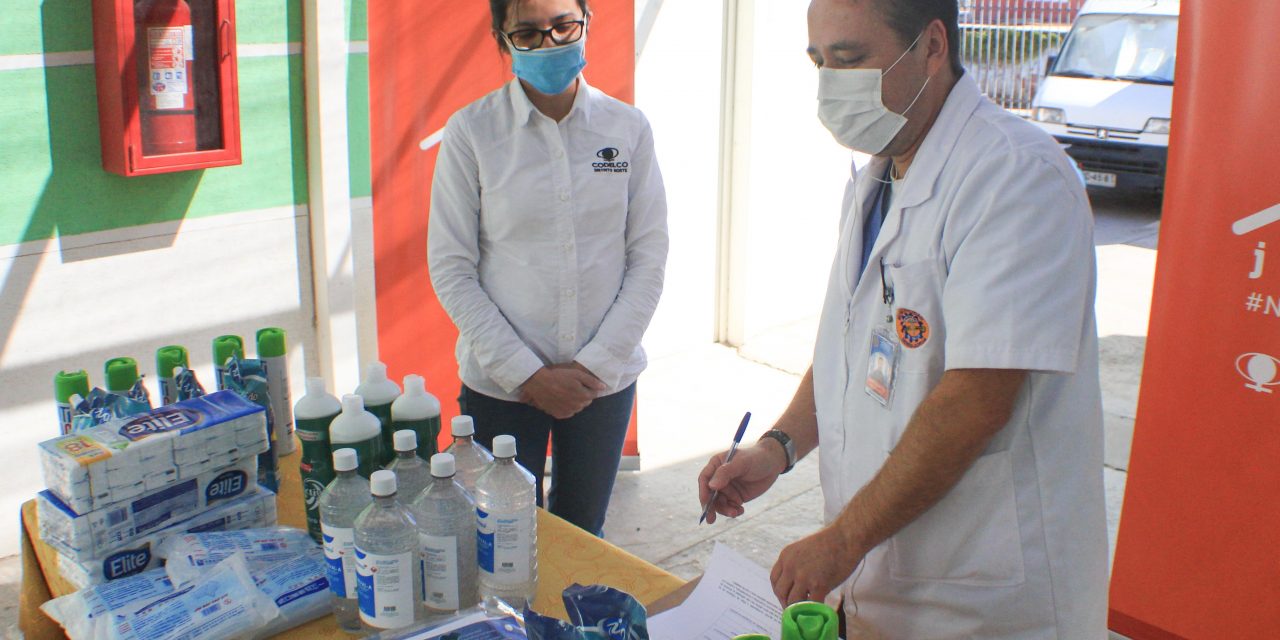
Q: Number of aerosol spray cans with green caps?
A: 7